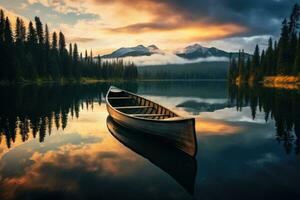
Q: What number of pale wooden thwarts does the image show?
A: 3